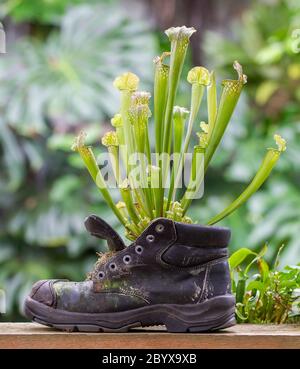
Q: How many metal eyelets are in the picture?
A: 6